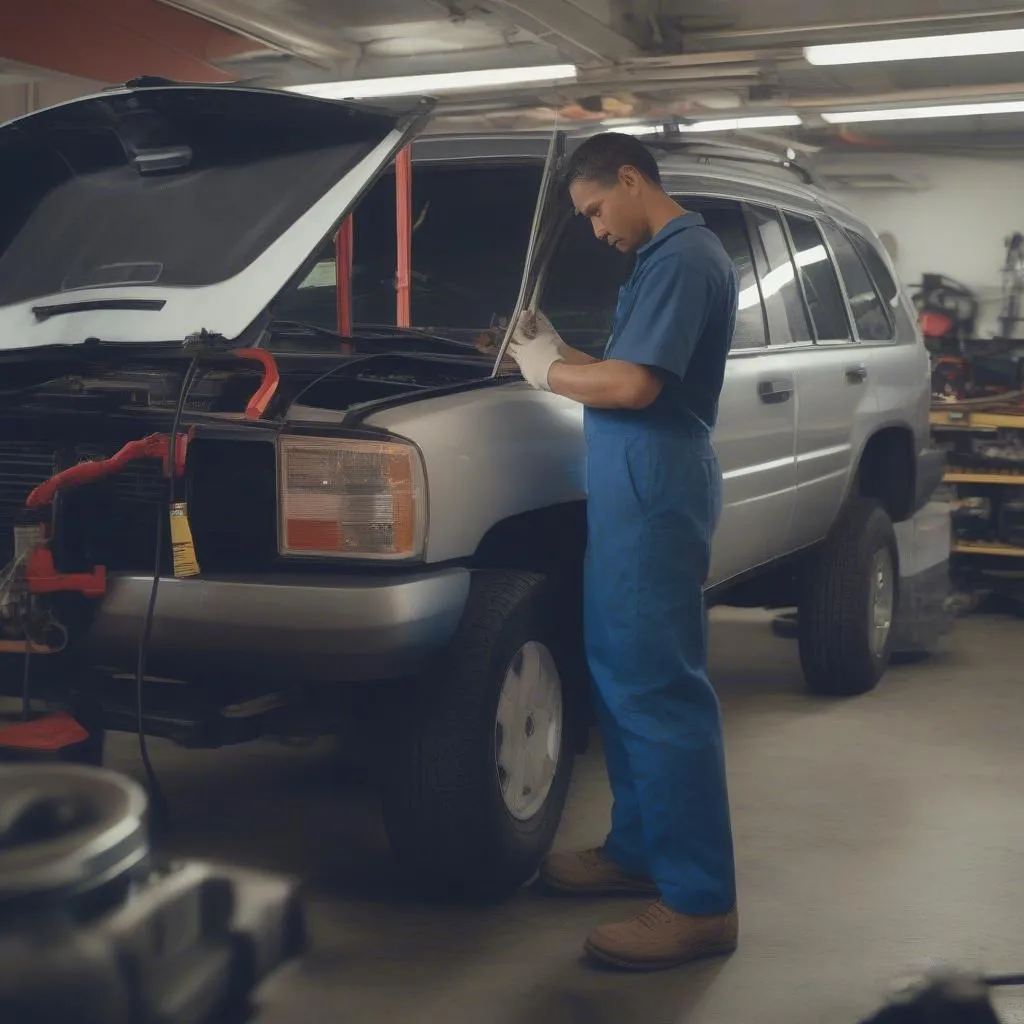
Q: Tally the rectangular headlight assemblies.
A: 1